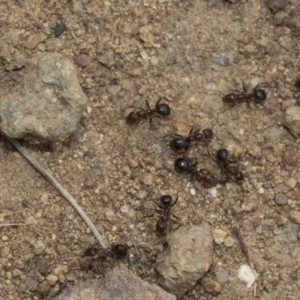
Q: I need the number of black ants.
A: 7